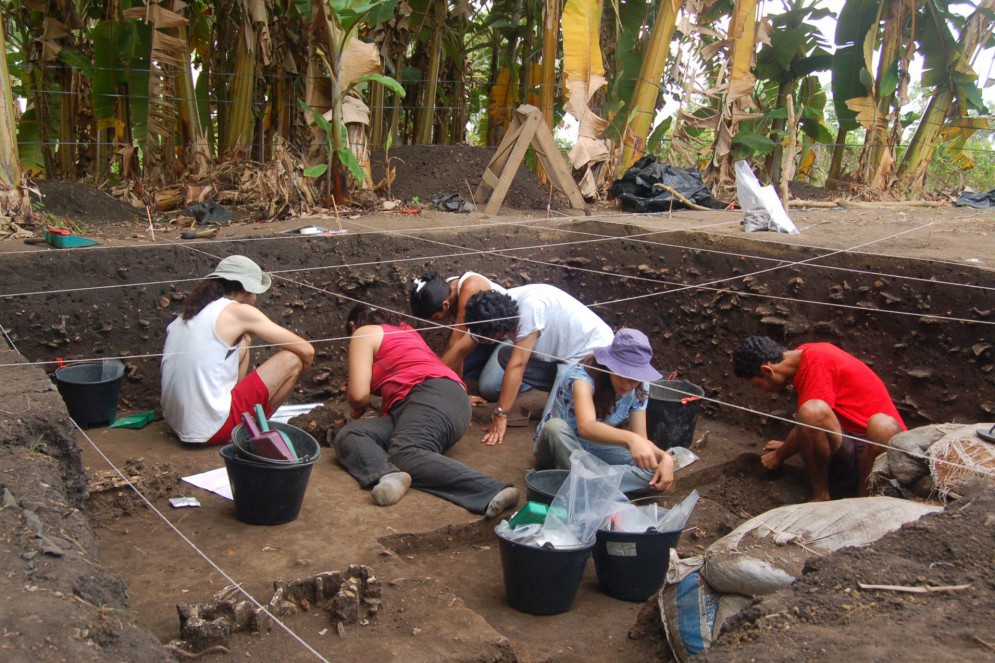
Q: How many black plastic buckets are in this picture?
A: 7